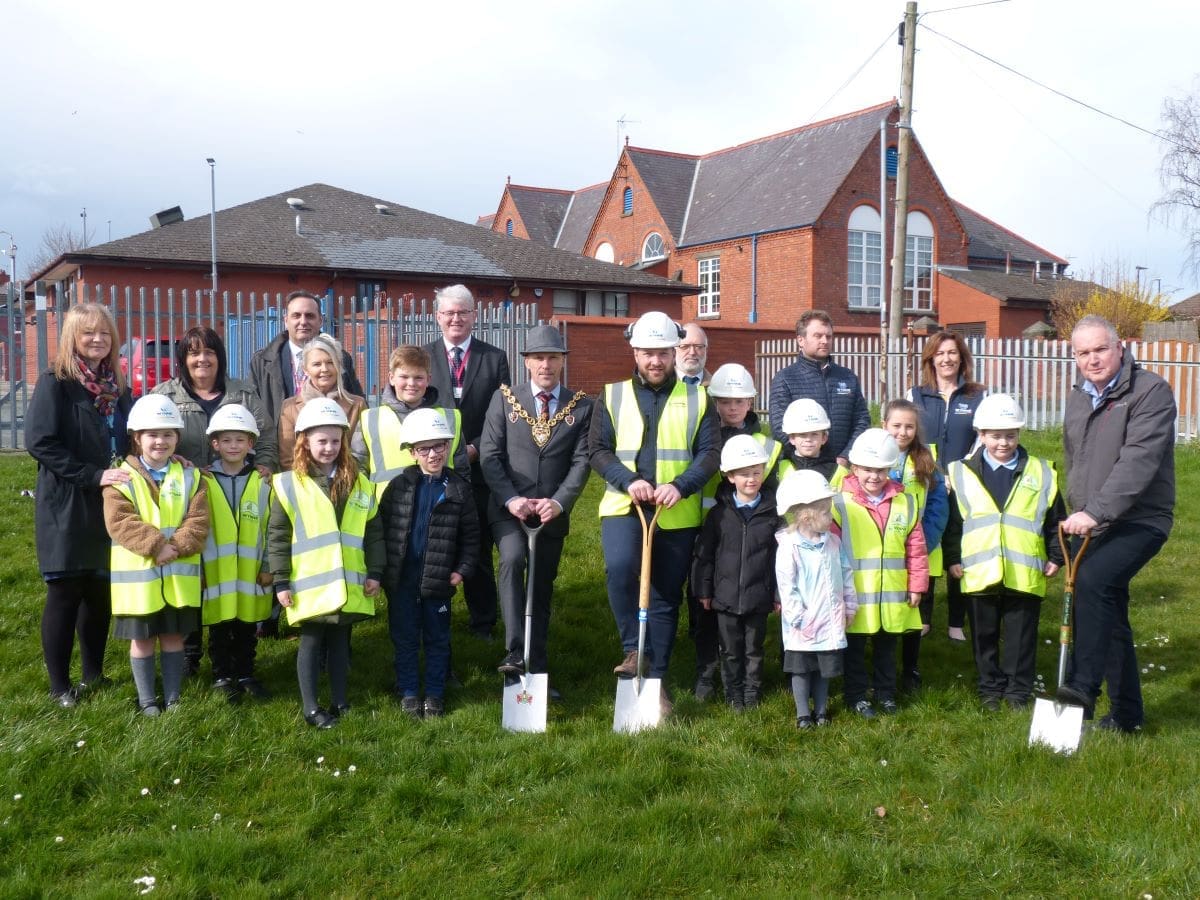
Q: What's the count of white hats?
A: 11